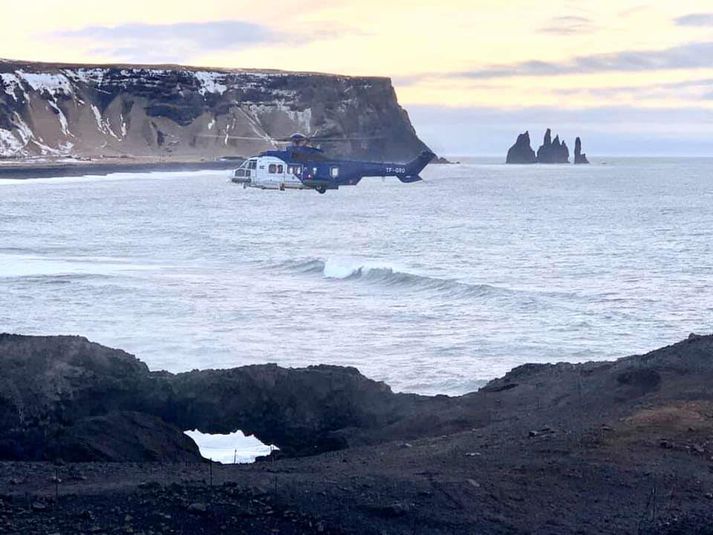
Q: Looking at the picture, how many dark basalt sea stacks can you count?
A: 3